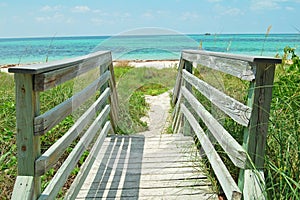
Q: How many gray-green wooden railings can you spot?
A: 2